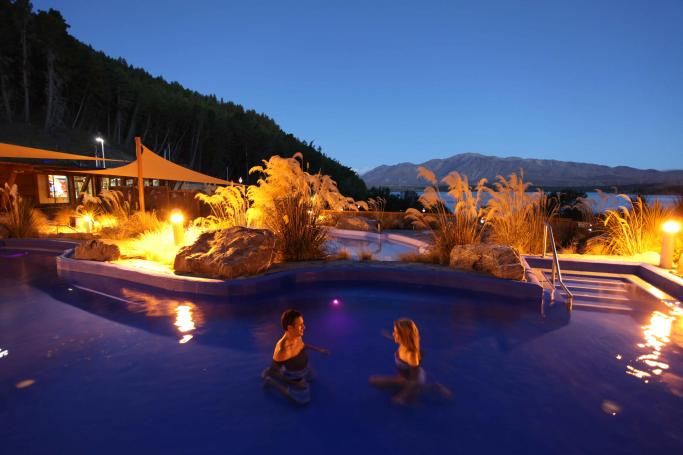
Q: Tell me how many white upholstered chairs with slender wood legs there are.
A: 0